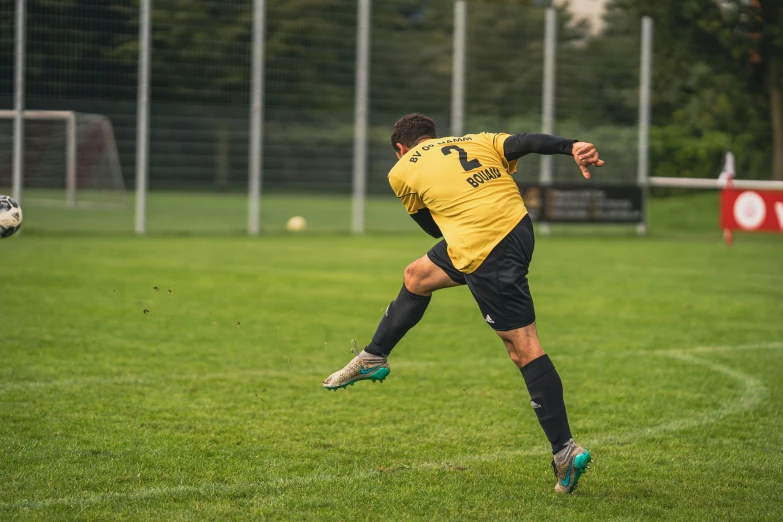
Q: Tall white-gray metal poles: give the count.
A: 7